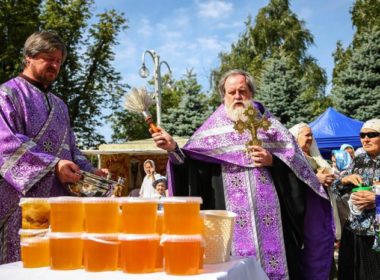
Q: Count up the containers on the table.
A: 11